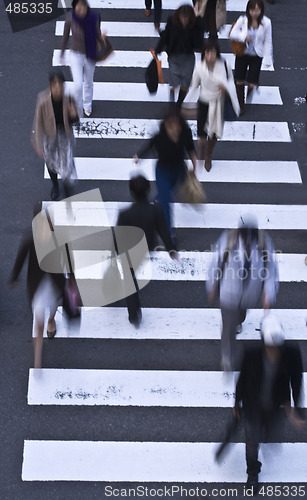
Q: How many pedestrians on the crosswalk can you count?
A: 12